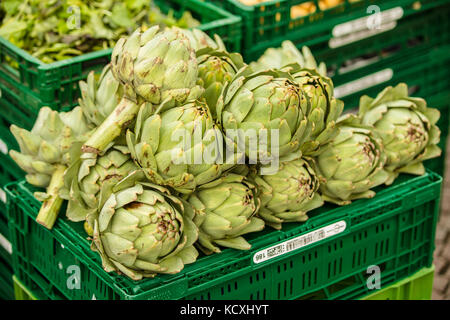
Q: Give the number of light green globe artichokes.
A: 15